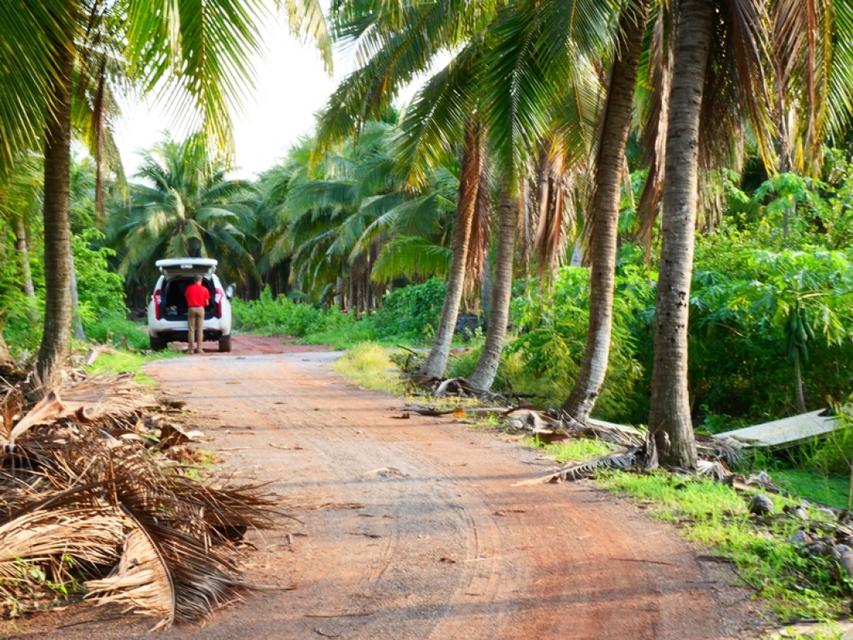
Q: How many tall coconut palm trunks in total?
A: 5